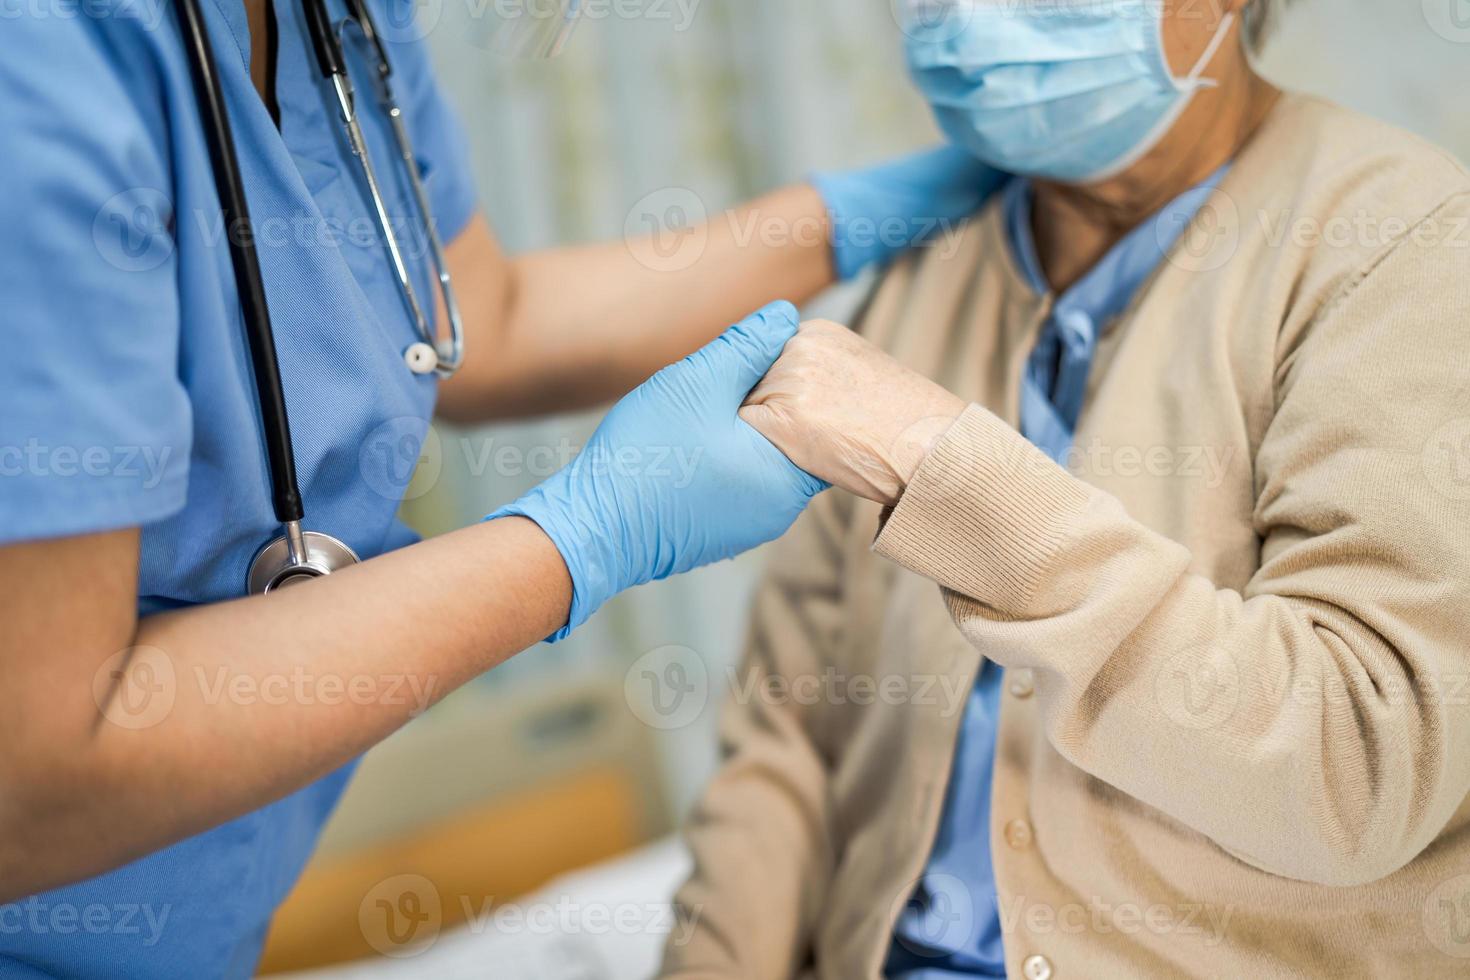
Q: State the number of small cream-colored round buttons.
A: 3